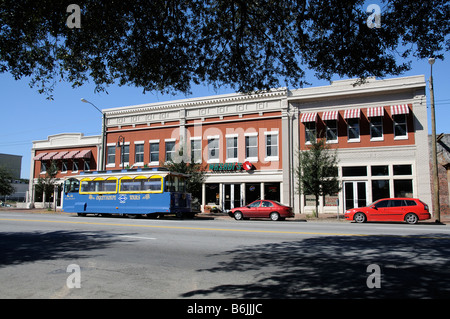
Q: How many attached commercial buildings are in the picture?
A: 3